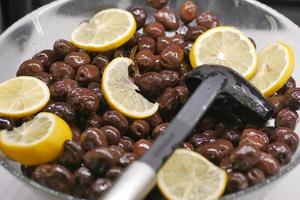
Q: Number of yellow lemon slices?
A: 7